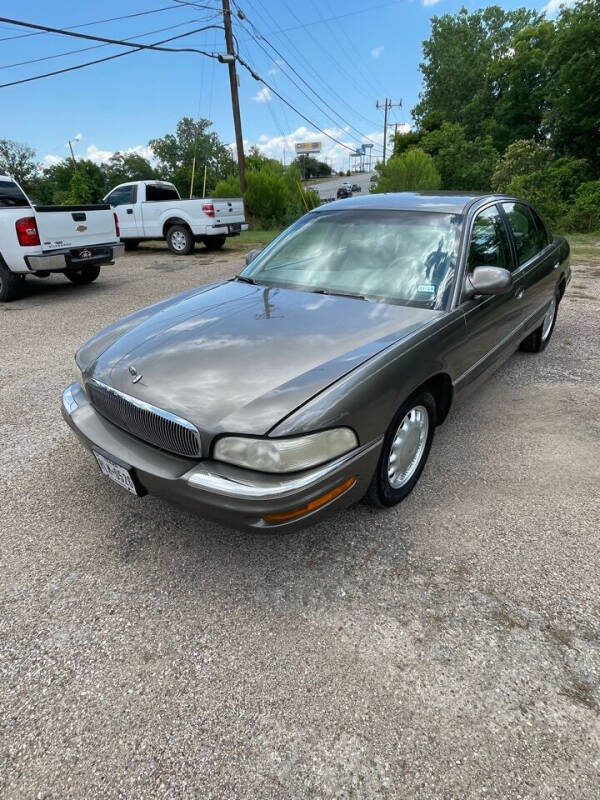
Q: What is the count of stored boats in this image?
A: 0